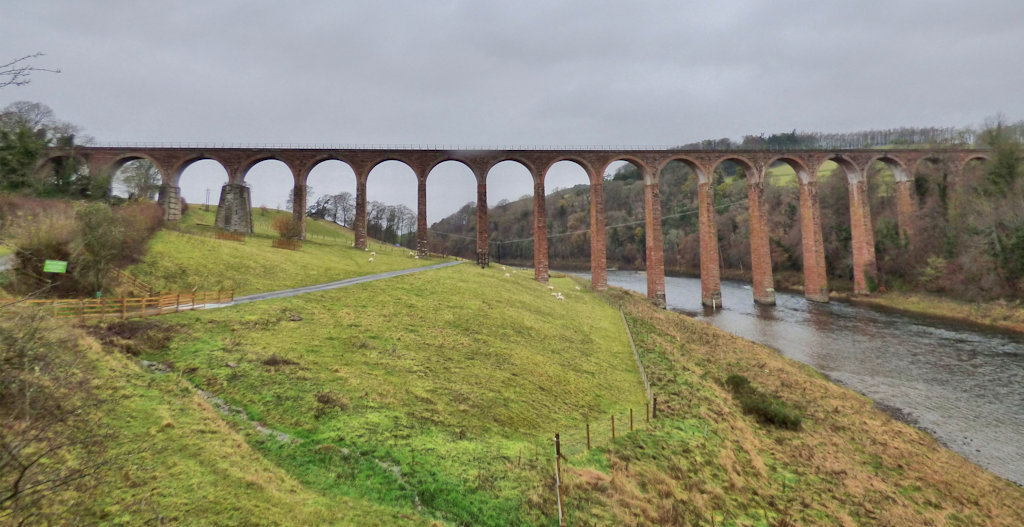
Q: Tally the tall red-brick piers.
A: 12